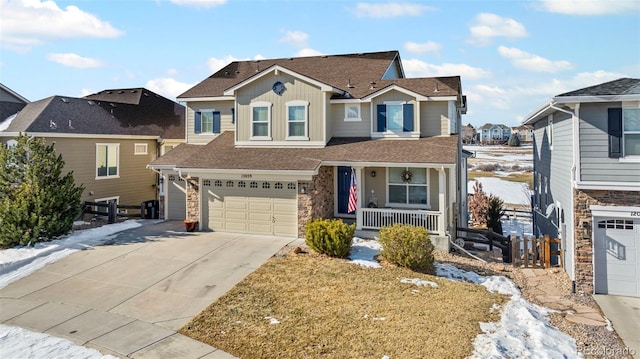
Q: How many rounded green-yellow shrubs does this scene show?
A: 2